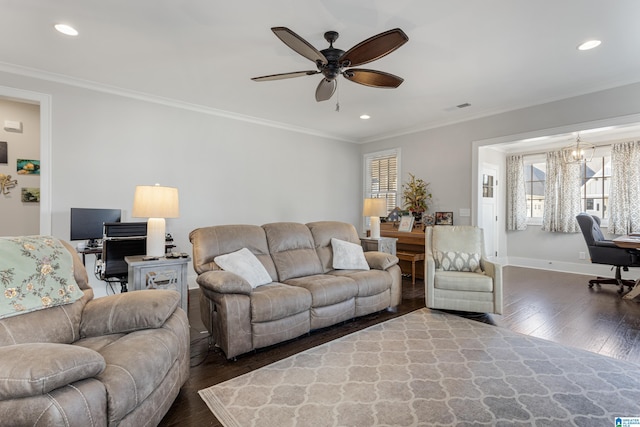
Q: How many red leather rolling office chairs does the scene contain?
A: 0